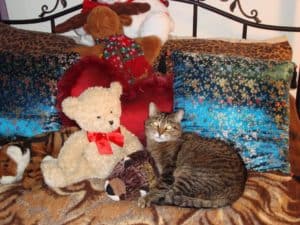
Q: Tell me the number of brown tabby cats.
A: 1